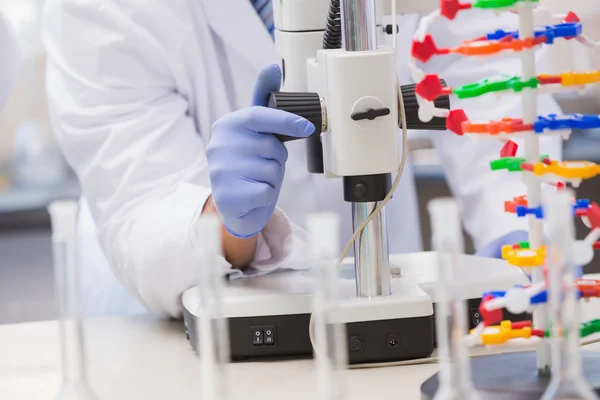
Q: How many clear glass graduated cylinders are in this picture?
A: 5